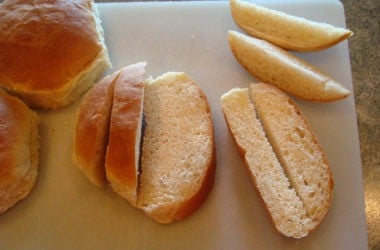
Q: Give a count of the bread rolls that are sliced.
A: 2